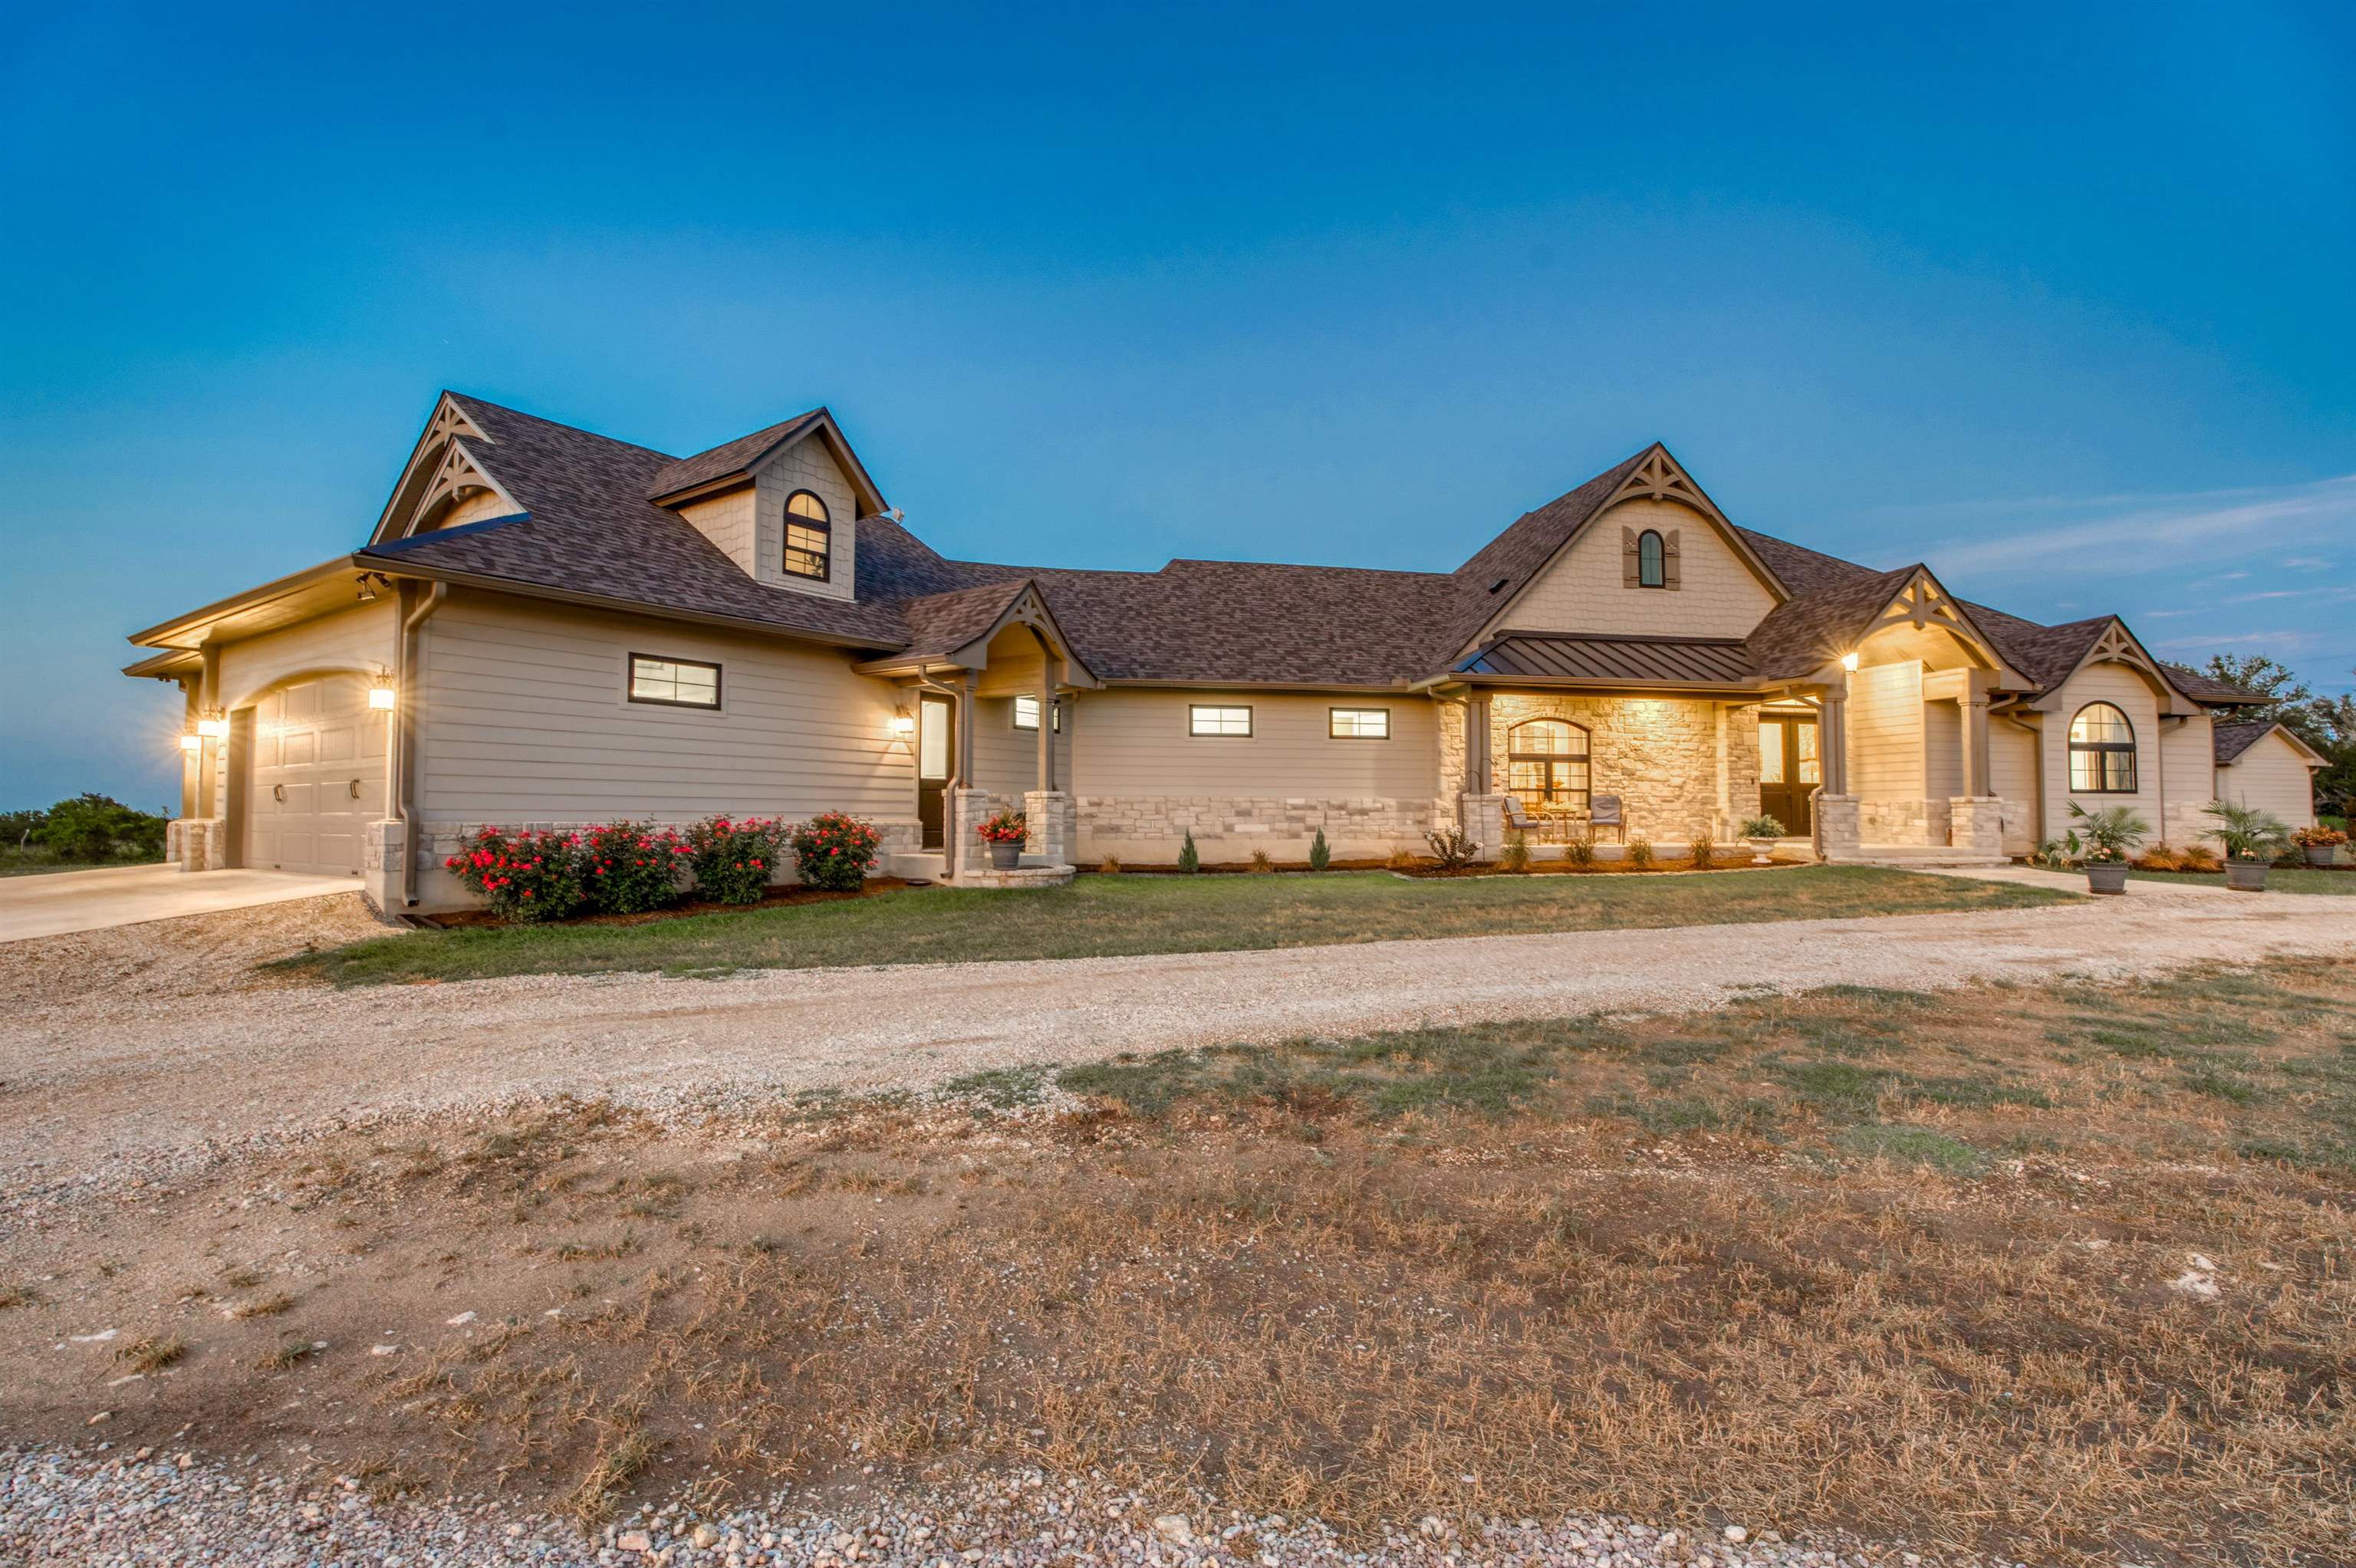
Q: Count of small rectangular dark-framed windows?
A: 4